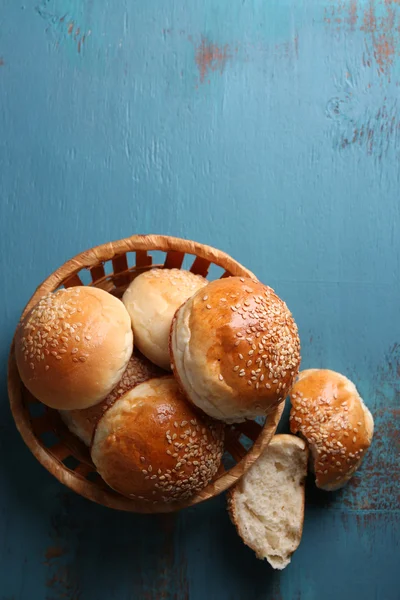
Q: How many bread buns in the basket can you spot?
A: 5